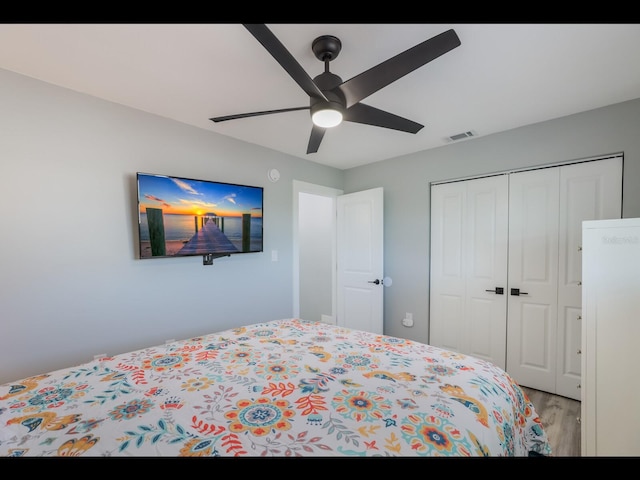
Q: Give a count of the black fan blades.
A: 5